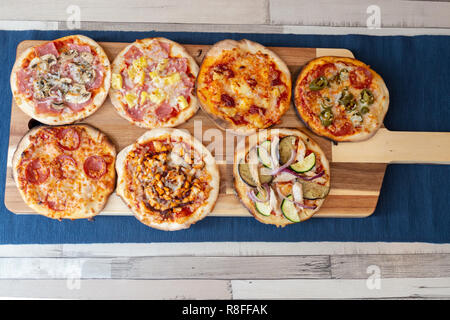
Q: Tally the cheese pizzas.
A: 1